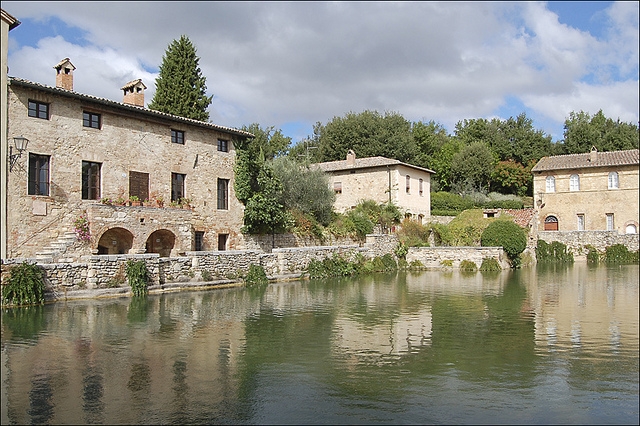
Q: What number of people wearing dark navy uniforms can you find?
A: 0